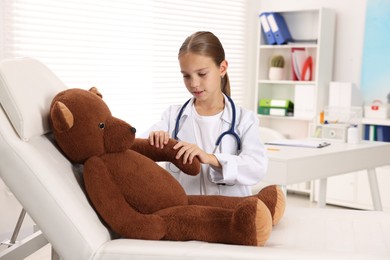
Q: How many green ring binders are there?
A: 2